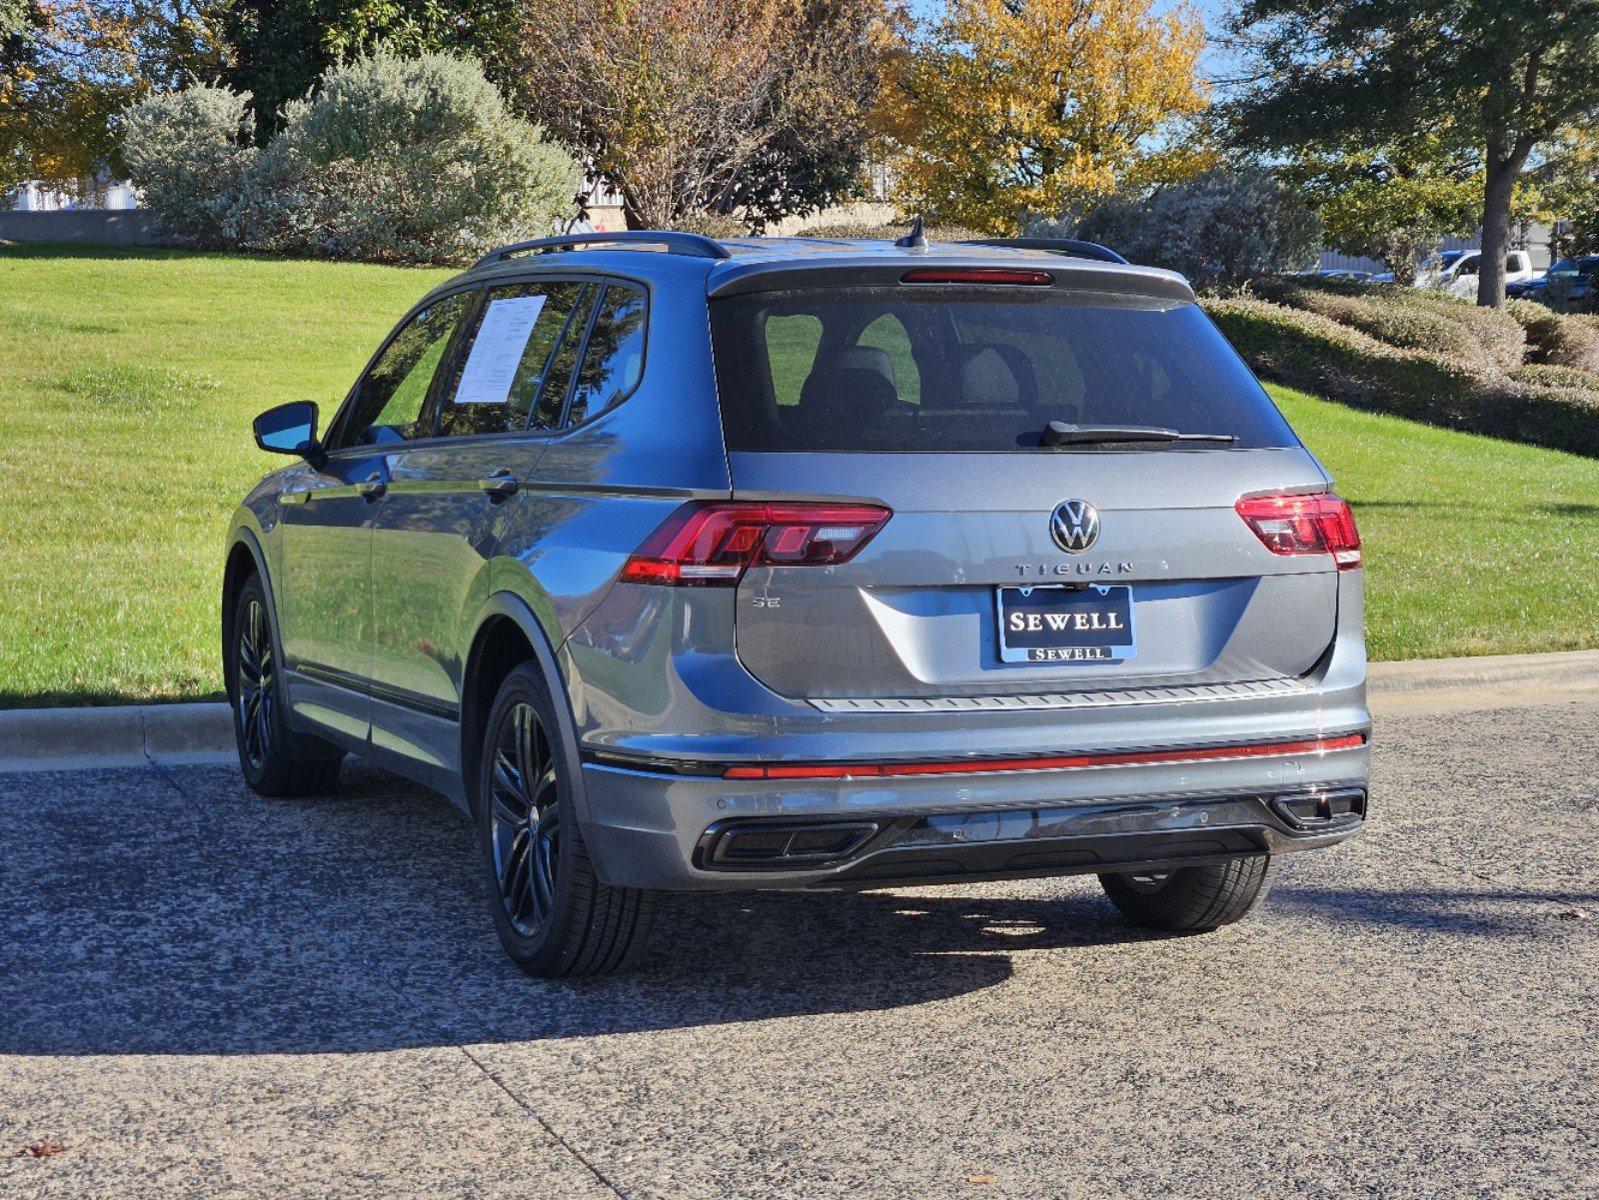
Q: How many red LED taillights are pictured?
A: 2